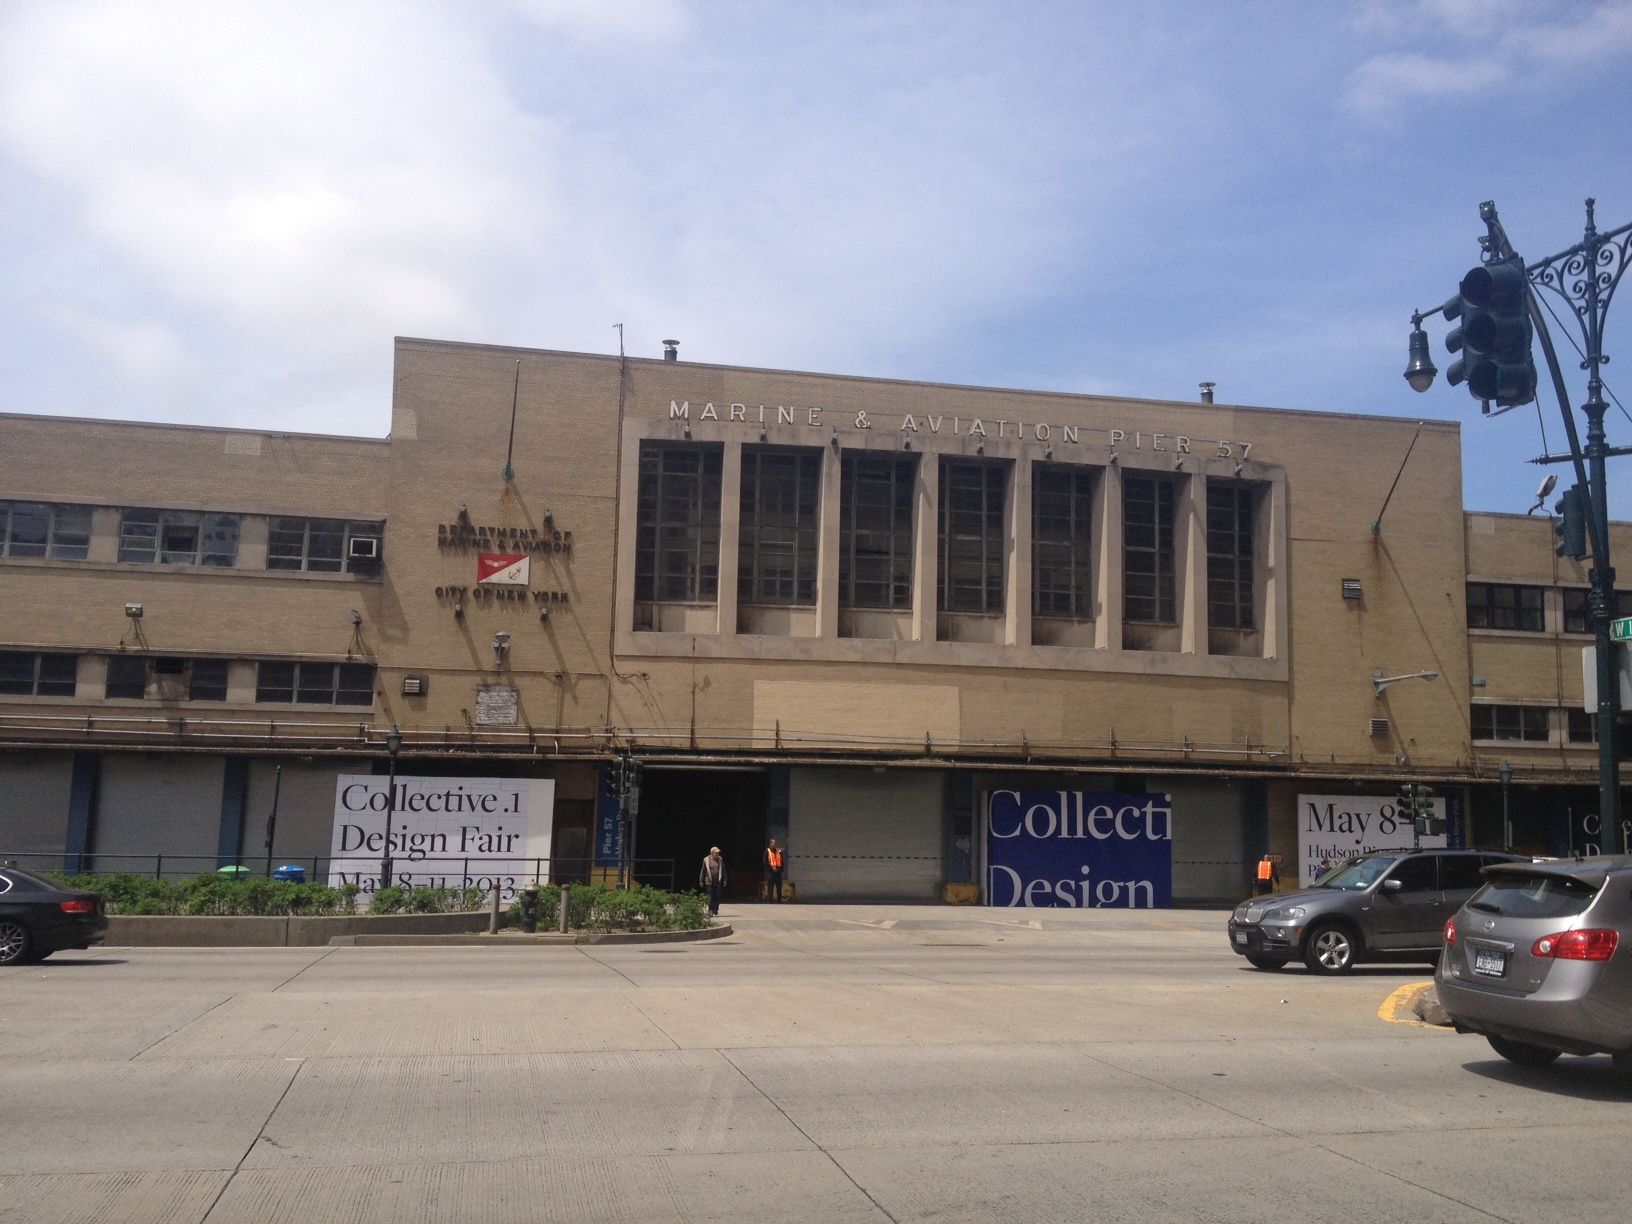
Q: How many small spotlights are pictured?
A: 13